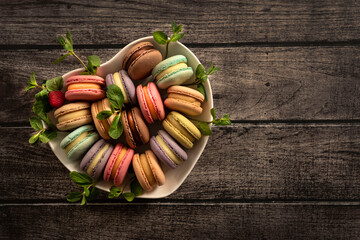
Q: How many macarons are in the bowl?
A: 15